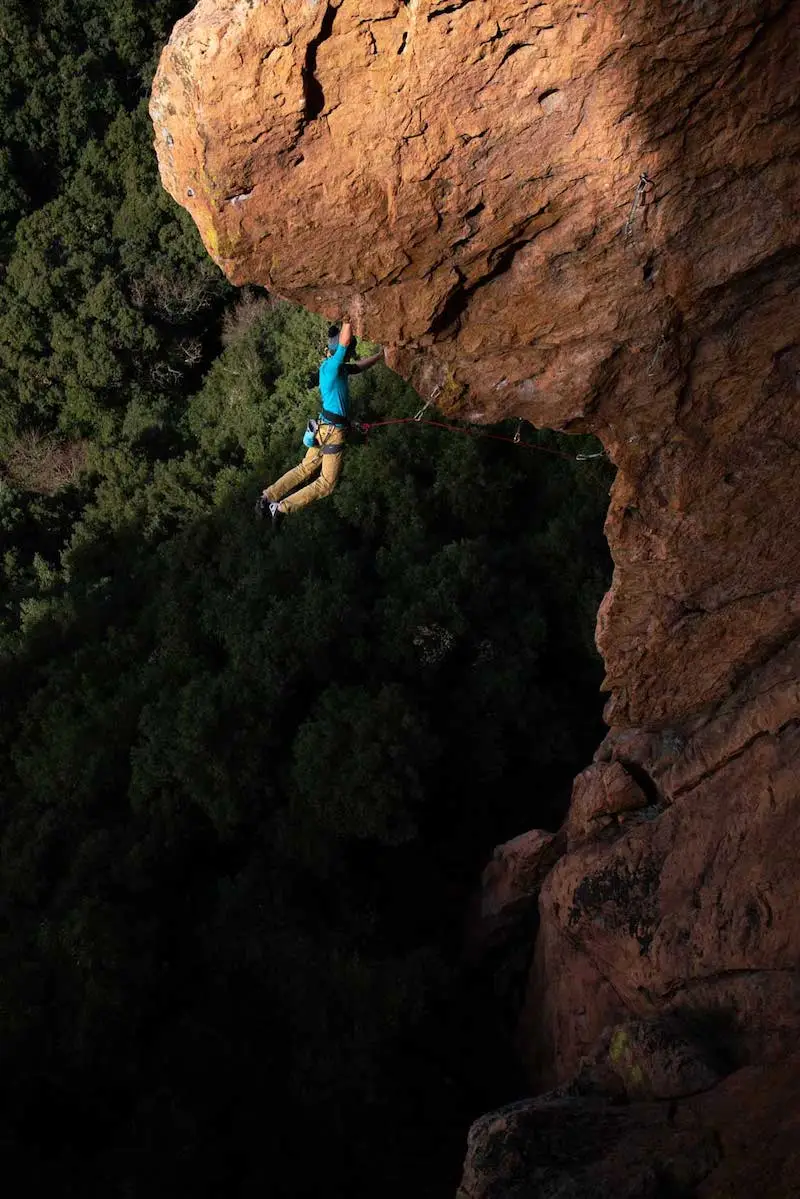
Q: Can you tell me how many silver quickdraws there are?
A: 5